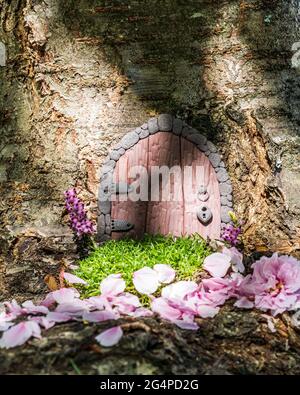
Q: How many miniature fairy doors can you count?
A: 1